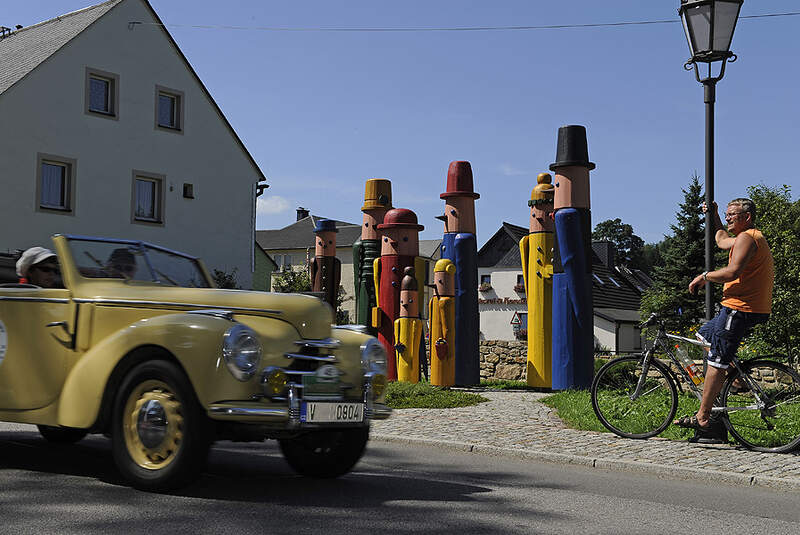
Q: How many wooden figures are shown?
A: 8